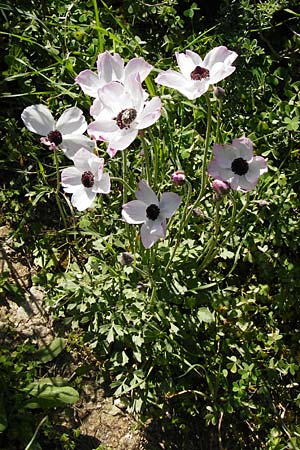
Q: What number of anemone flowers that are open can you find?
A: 7